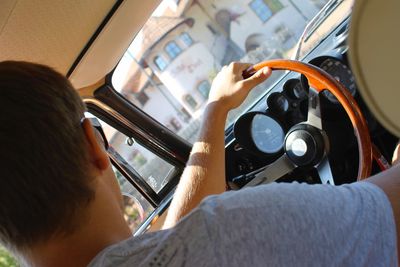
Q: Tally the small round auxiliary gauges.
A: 2